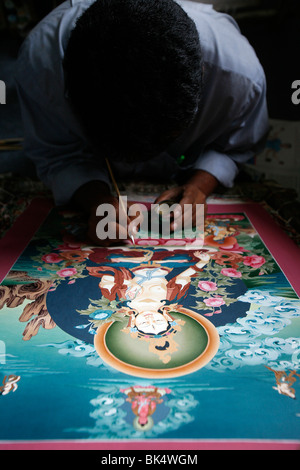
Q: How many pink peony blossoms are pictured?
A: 6